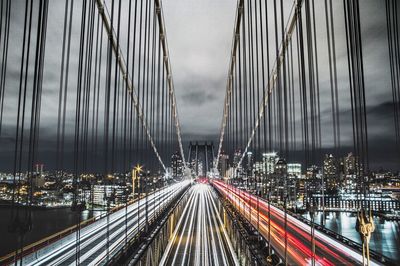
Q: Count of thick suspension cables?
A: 4